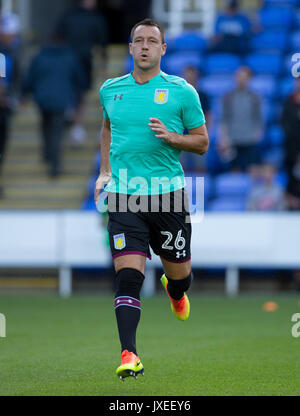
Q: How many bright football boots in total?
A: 2